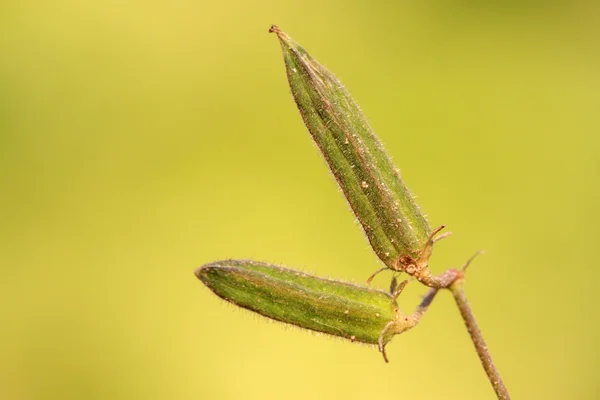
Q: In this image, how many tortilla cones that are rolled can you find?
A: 0